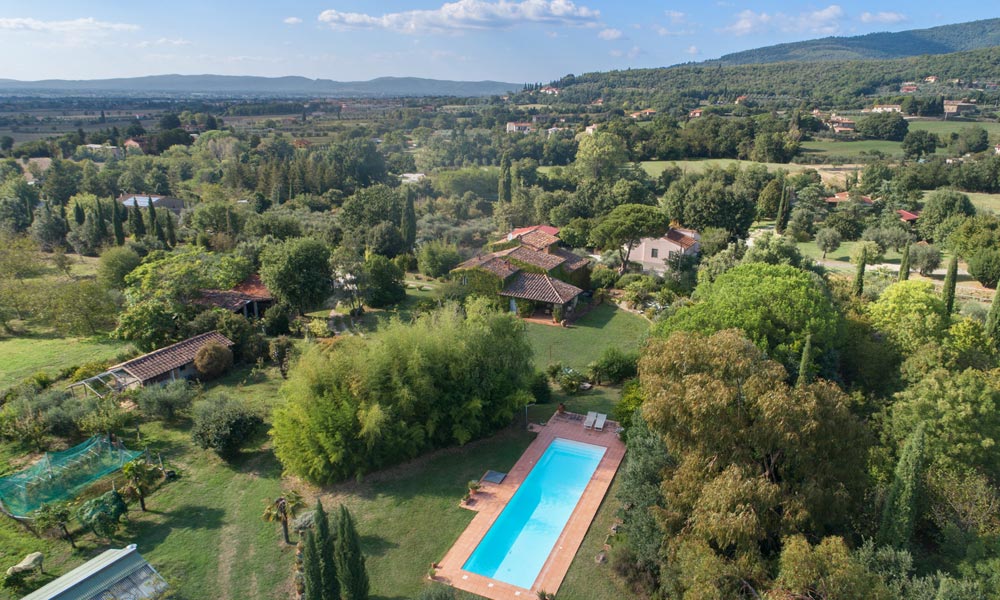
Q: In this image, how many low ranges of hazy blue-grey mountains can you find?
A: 1